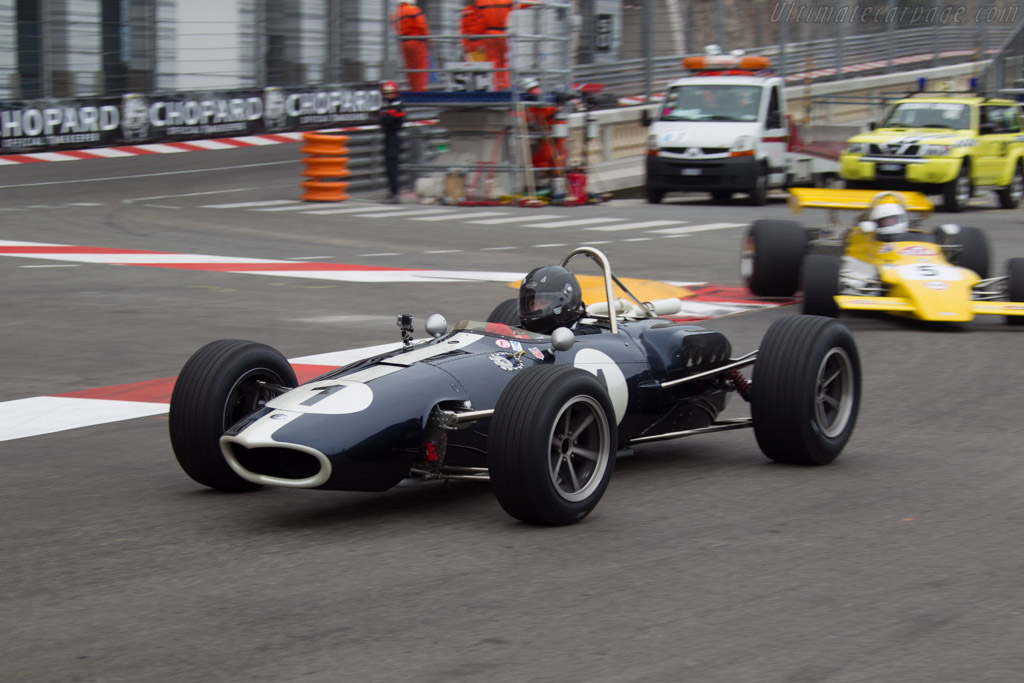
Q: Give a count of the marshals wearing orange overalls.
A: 4